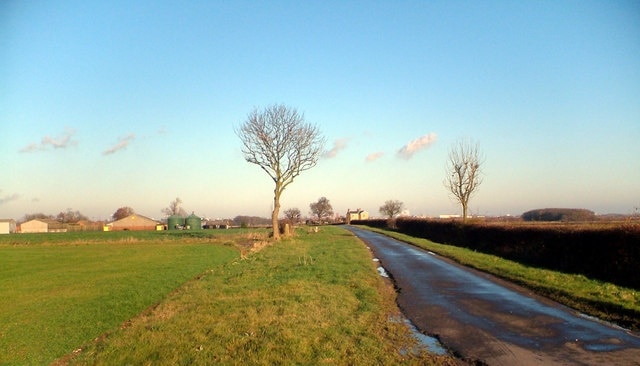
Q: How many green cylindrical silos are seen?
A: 2